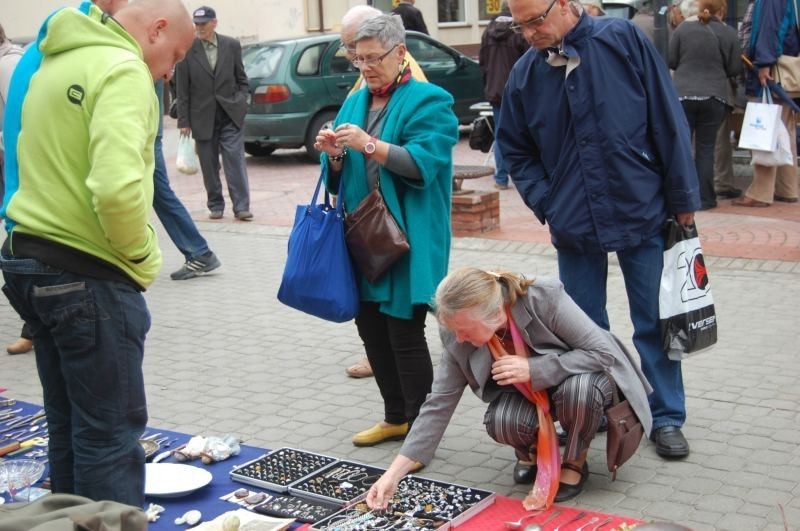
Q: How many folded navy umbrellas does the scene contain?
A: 1